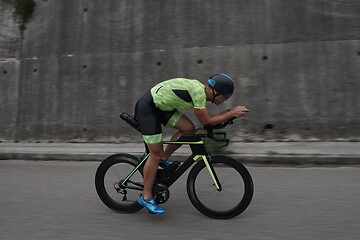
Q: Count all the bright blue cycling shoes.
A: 2